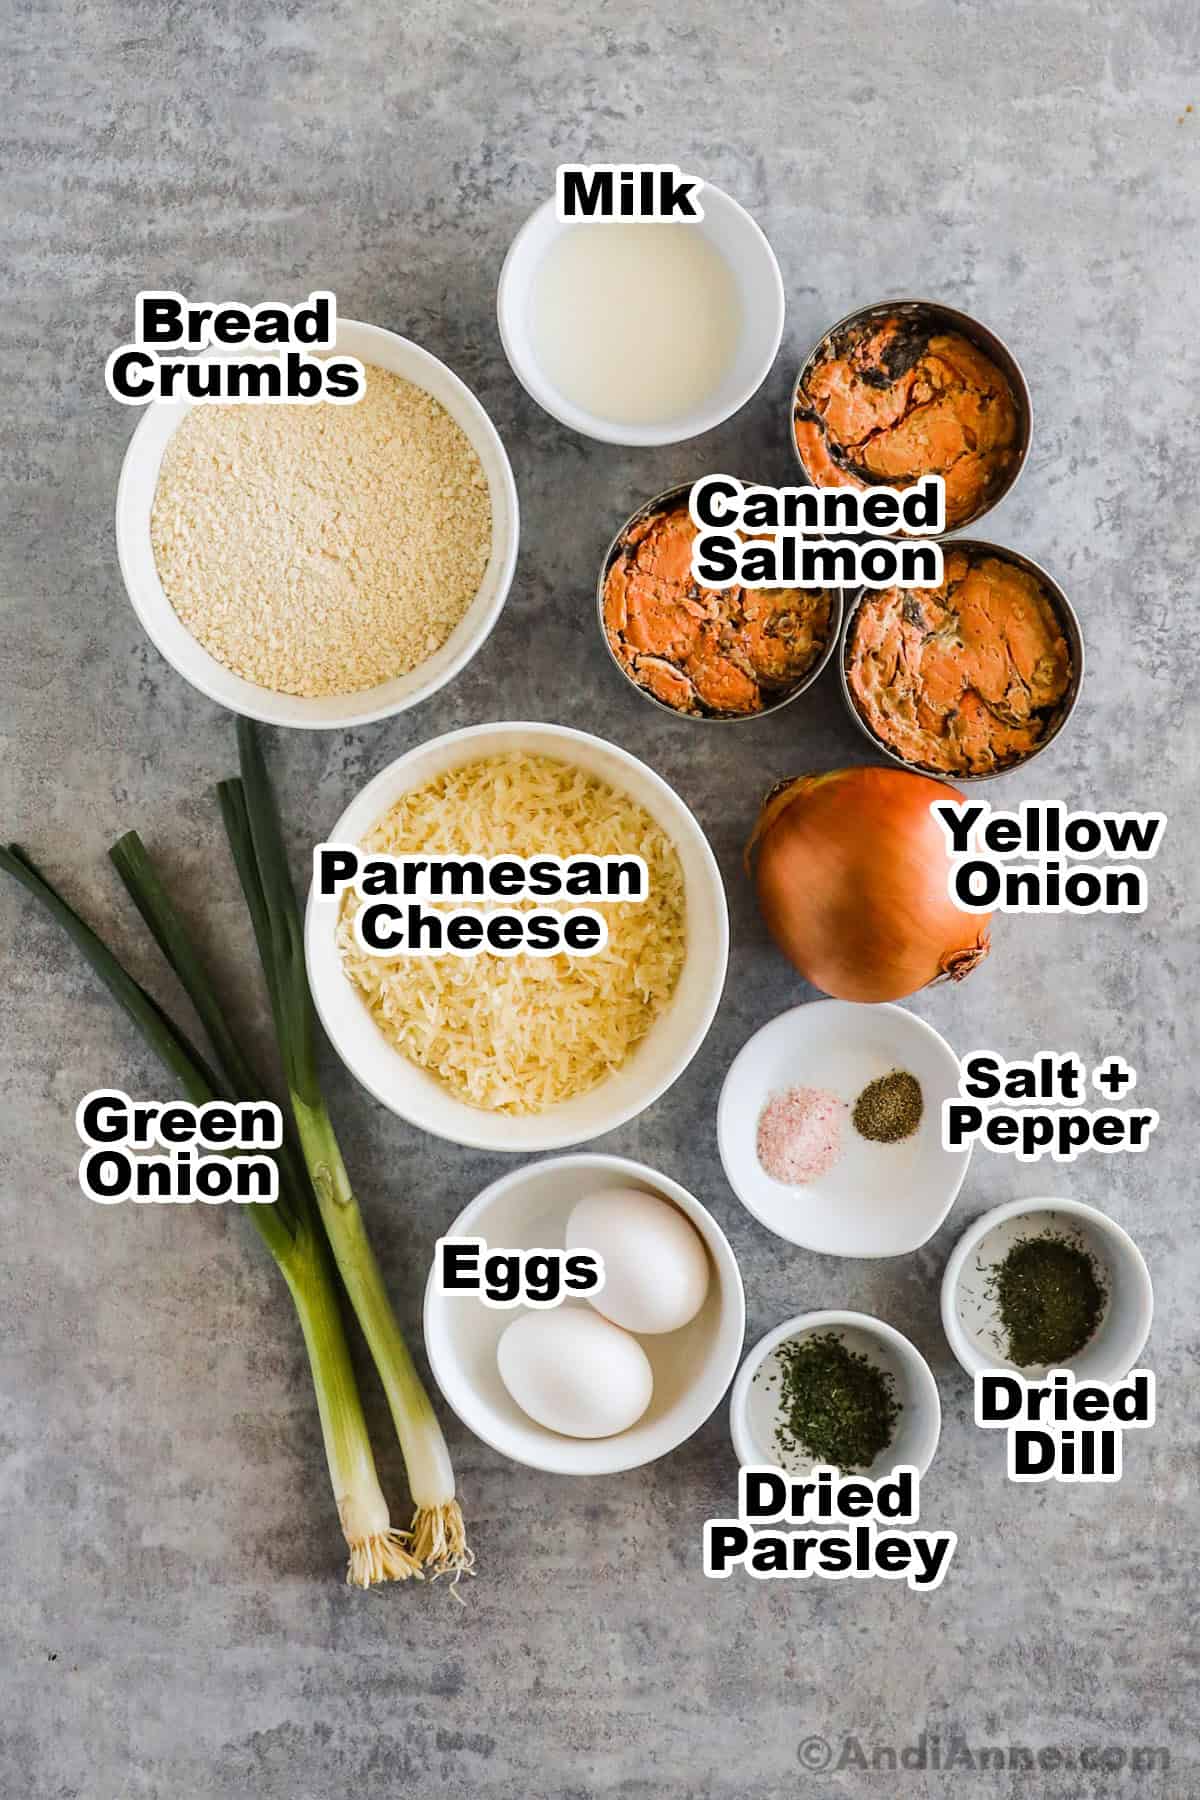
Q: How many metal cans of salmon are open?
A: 3